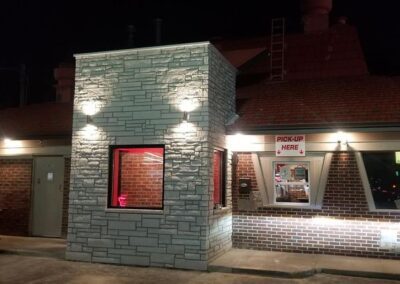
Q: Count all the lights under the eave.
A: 3